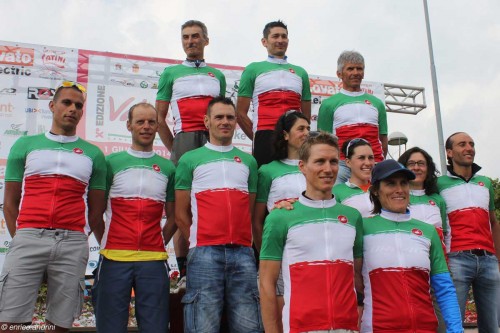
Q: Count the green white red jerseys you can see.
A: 12